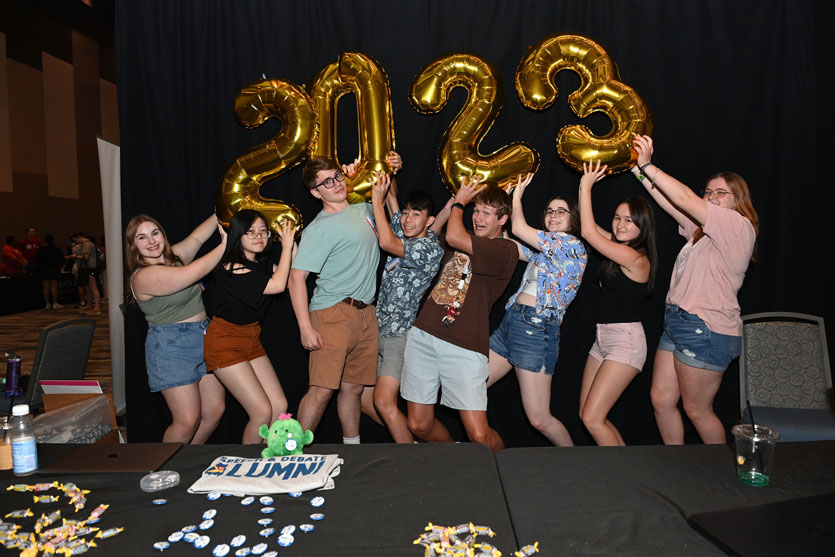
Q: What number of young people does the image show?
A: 8